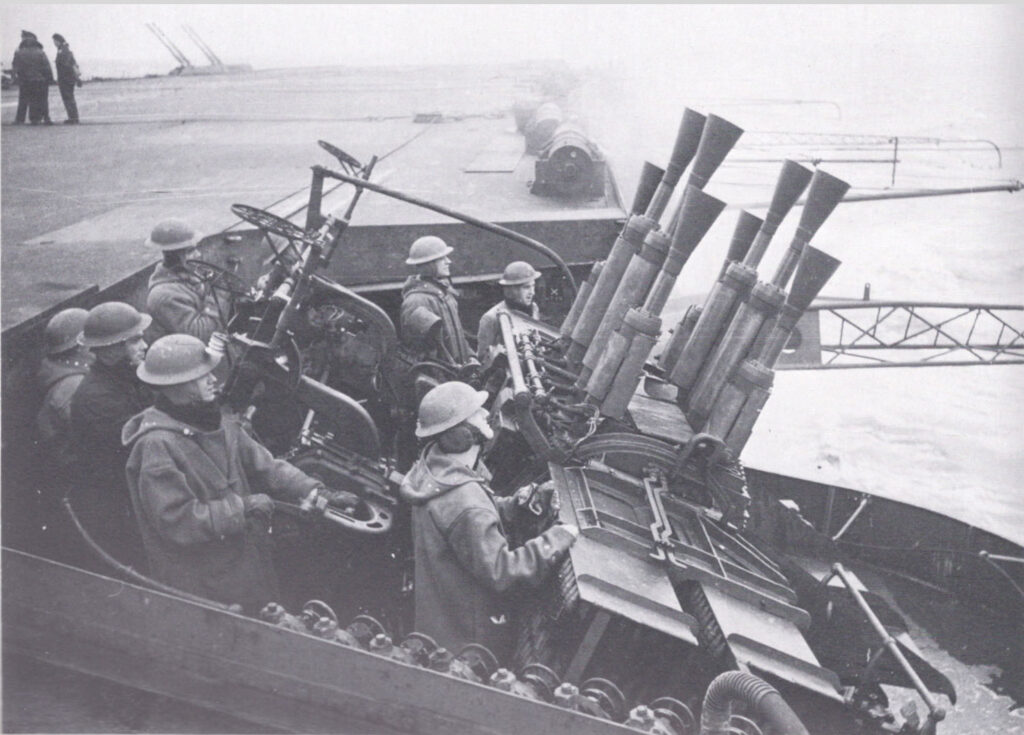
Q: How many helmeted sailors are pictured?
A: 7